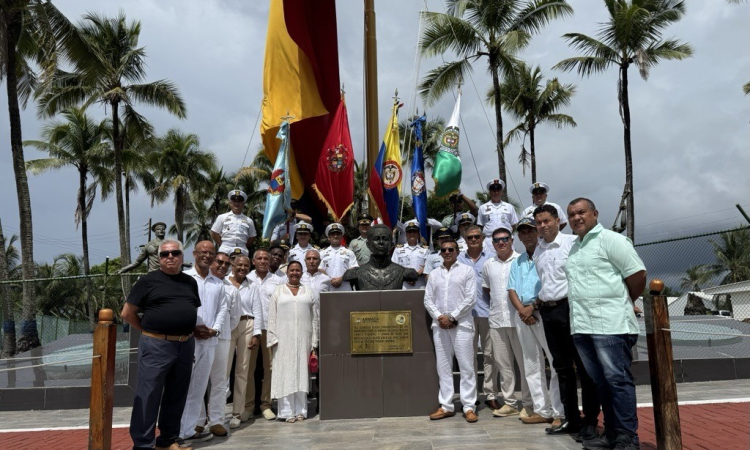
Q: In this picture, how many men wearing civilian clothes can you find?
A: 12